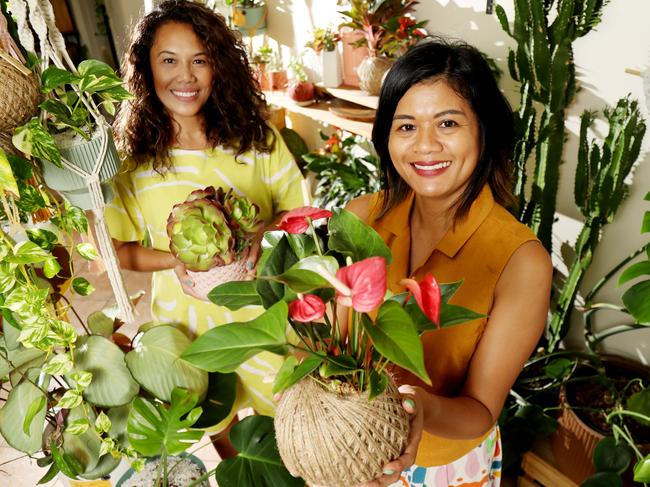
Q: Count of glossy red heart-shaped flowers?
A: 4